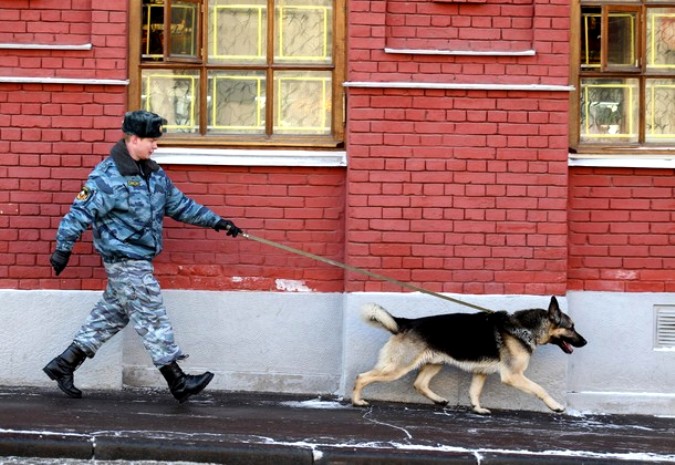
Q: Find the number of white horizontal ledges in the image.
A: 6